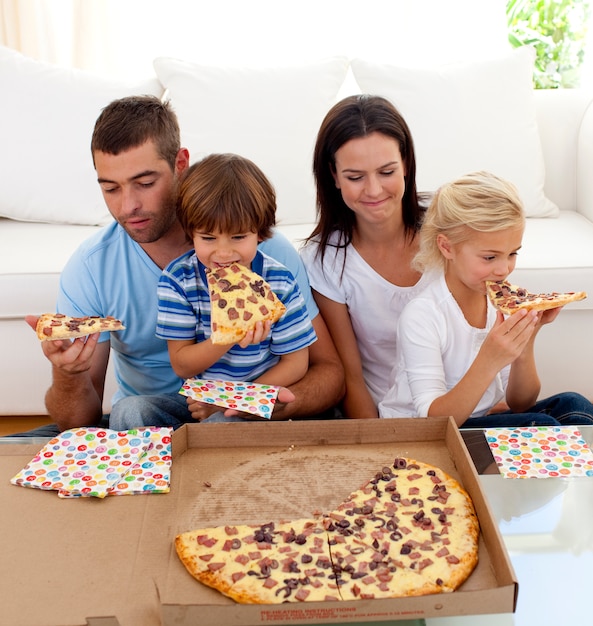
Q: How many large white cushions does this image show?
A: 3